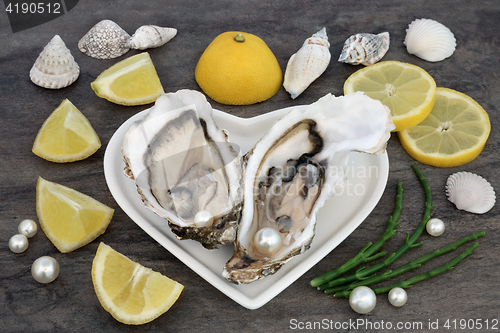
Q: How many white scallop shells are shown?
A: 2